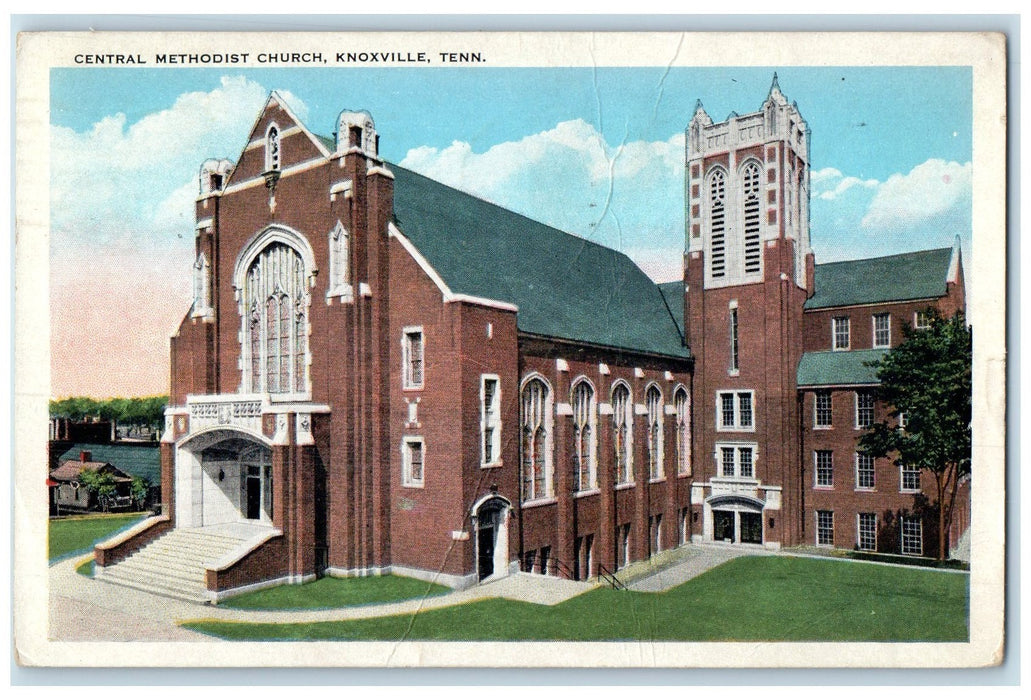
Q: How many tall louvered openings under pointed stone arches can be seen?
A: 2